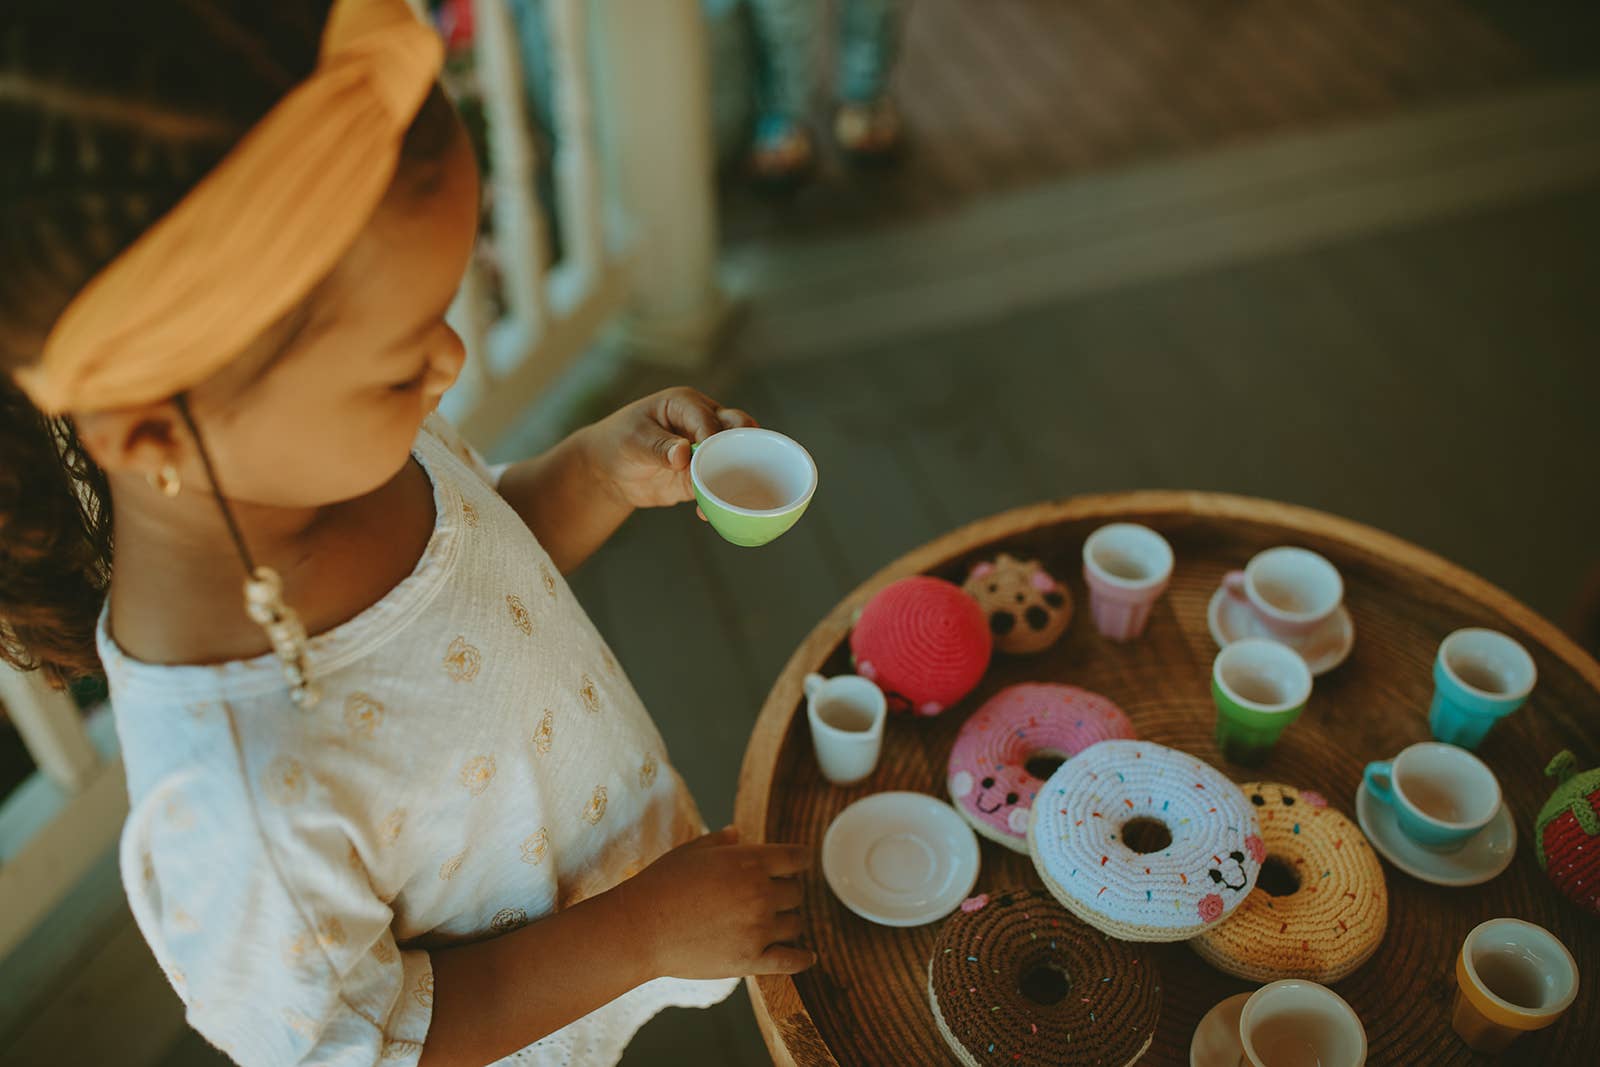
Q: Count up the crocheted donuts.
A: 4